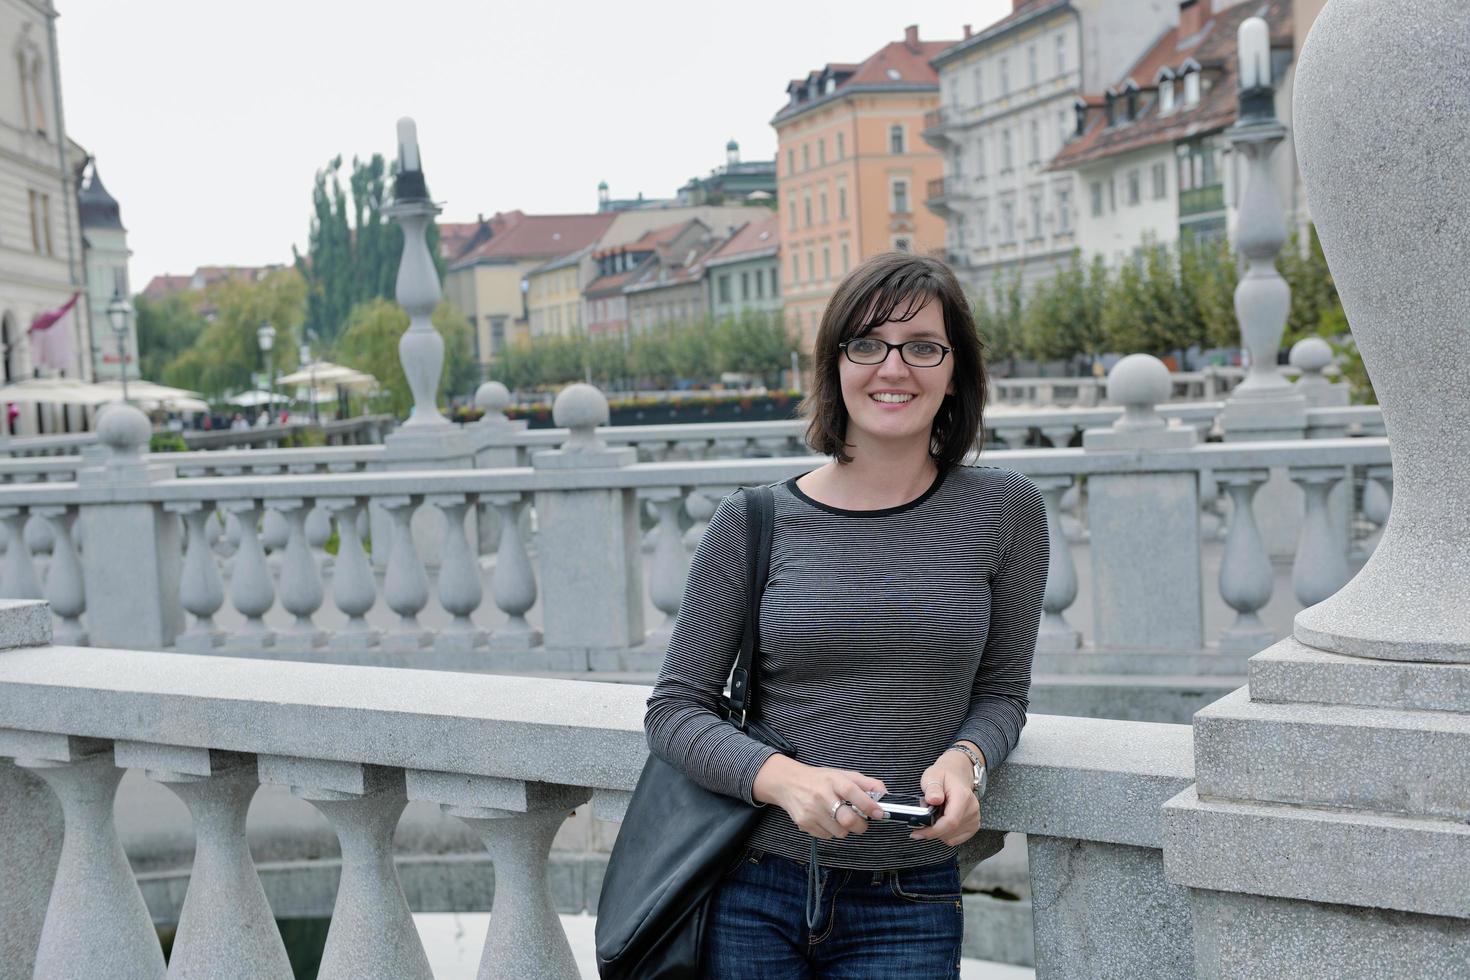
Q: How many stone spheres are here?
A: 5